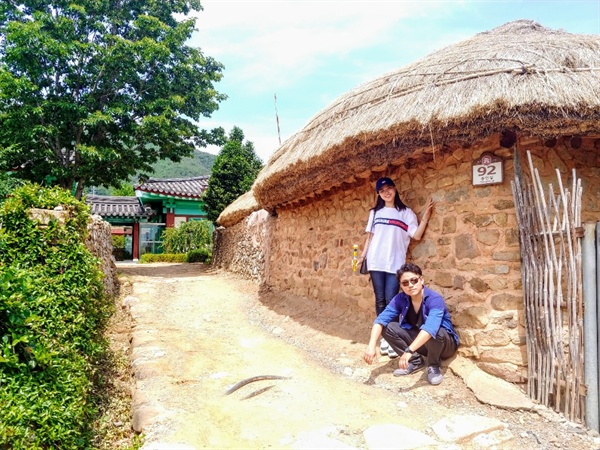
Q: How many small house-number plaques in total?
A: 1